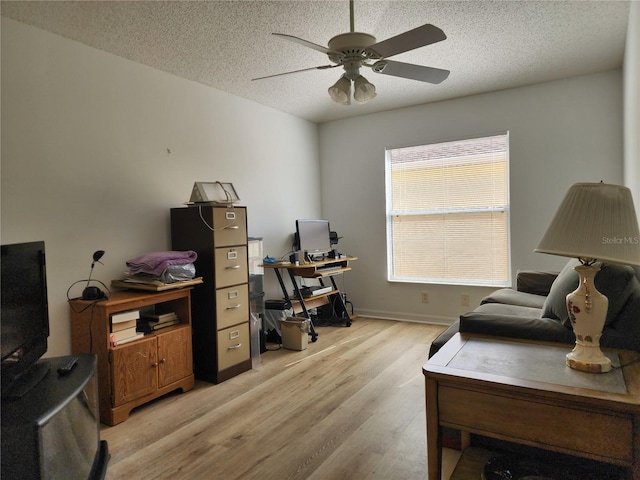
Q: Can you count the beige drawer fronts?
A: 4